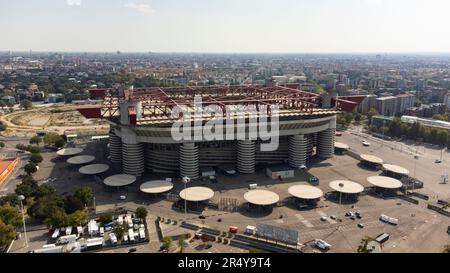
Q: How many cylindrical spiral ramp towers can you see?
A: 6